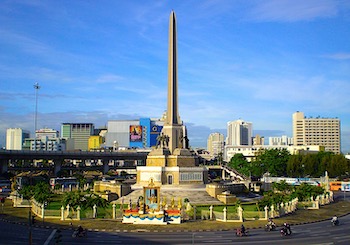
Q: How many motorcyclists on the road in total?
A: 5